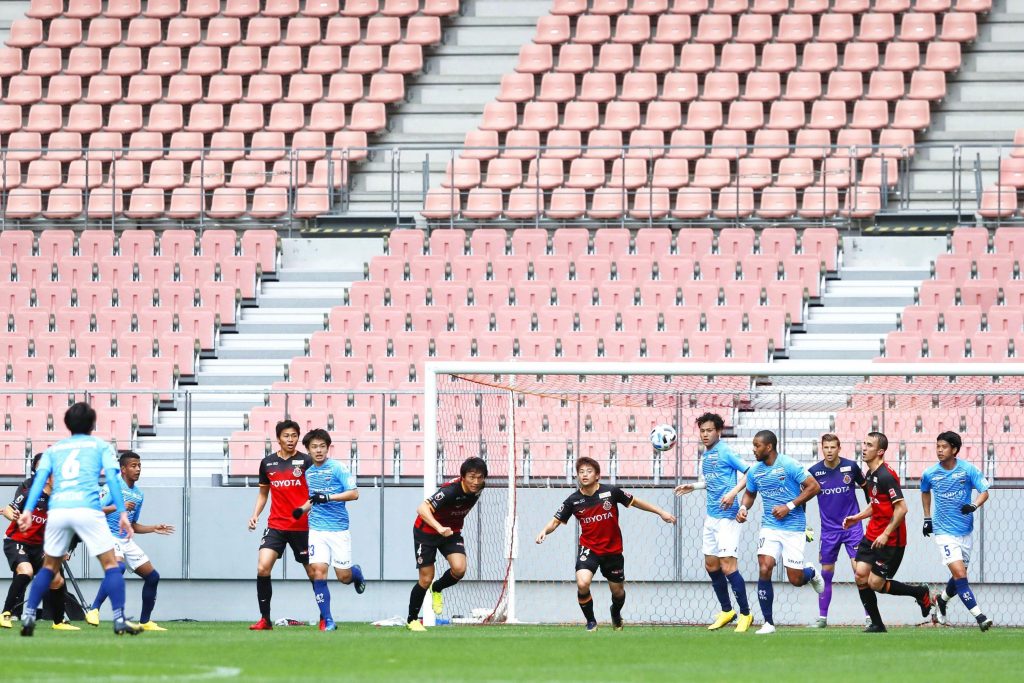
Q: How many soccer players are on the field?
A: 12